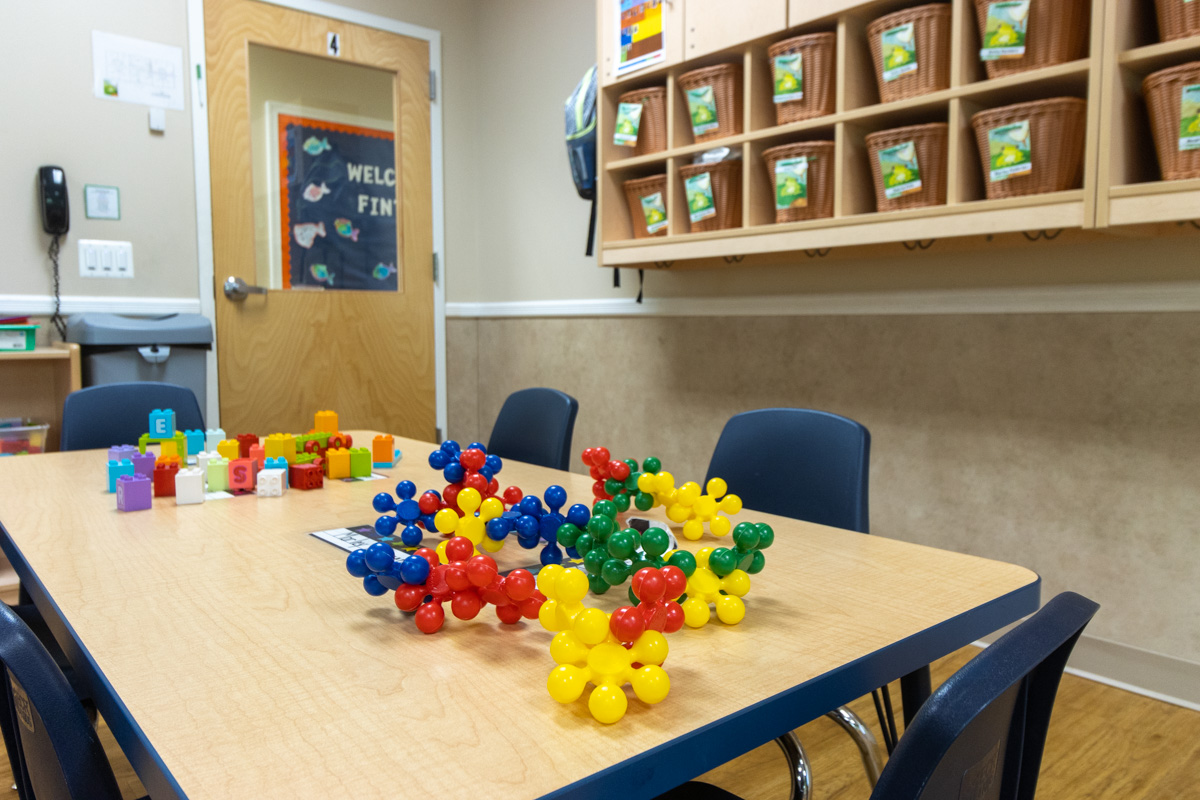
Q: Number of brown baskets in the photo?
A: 12